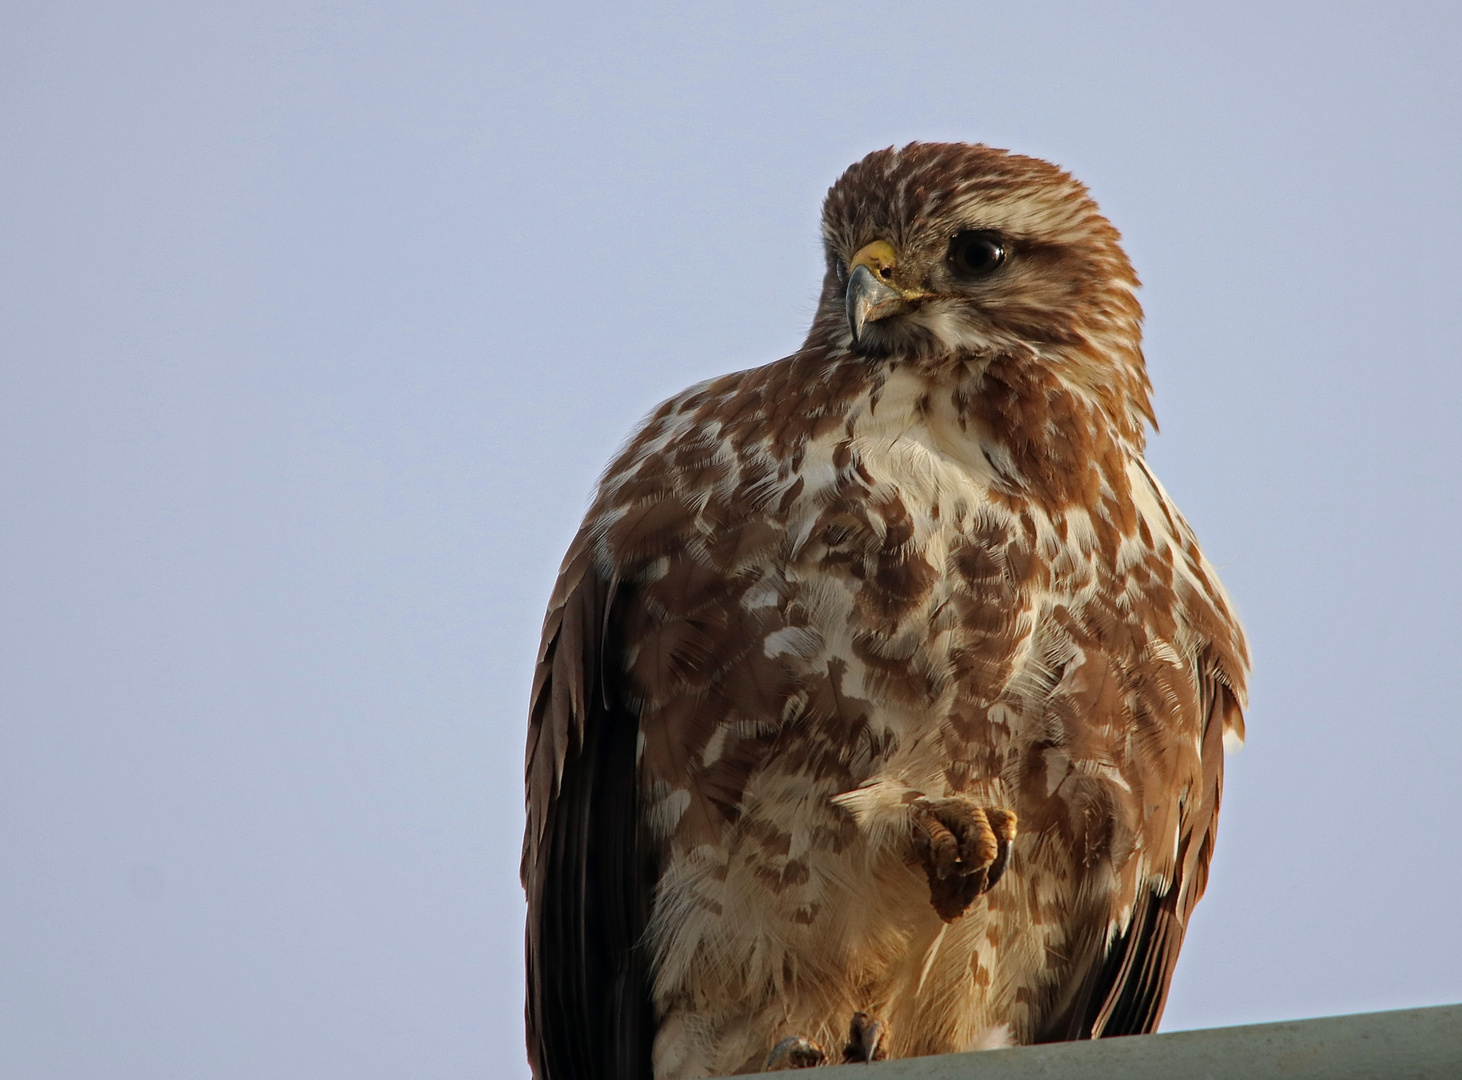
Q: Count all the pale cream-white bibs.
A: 1